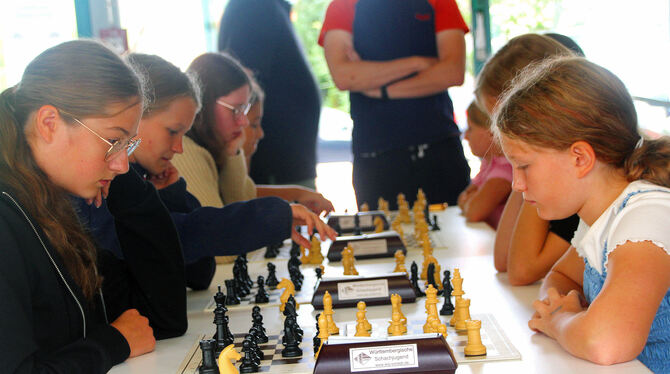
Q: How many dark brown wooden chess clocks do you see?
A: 4